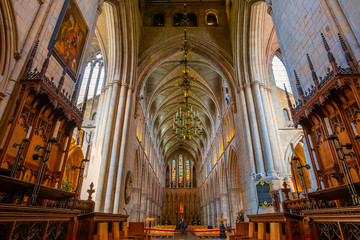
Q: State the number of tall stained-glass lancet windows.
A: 3